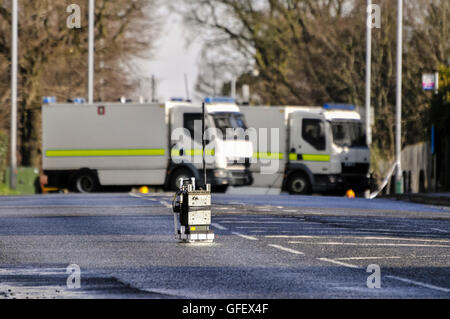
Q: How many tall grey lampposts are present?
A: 4